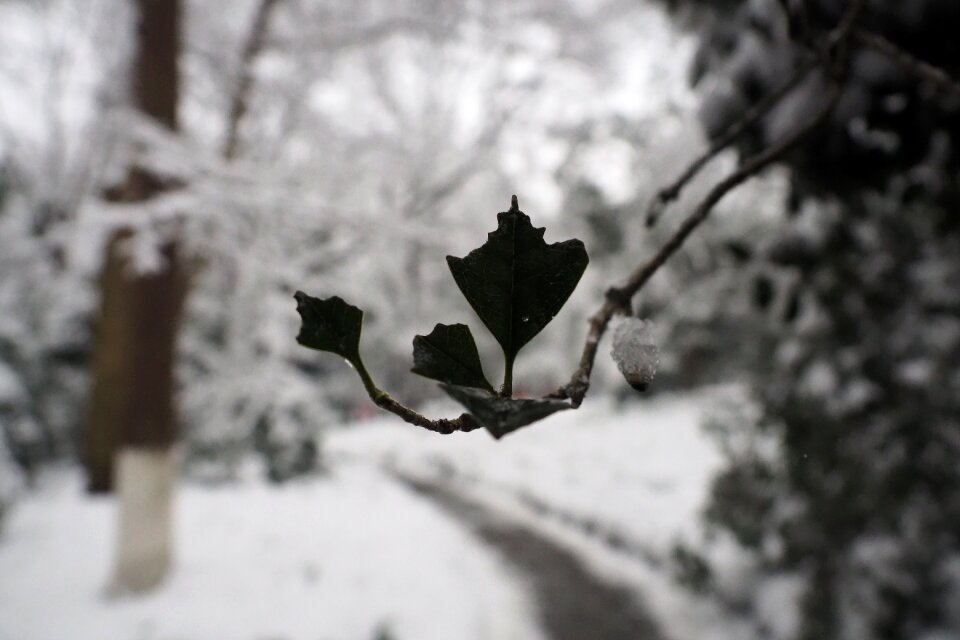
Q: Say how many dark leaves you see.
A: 4